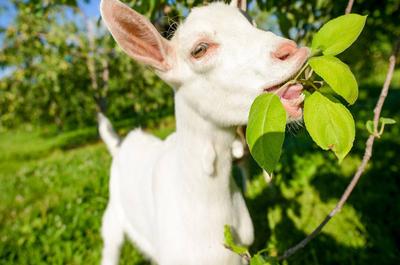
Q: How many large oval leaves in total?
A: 4